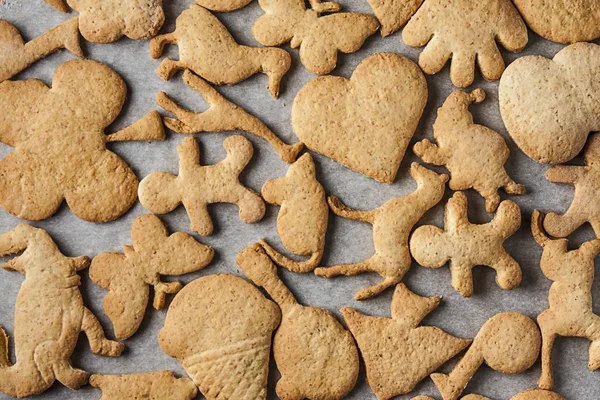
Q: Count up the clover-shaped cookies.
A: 1